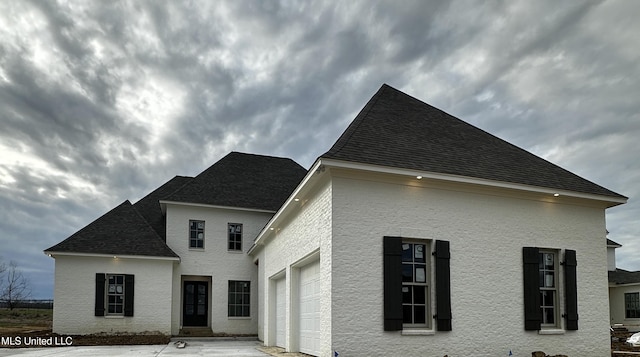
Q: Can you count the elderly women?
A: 0